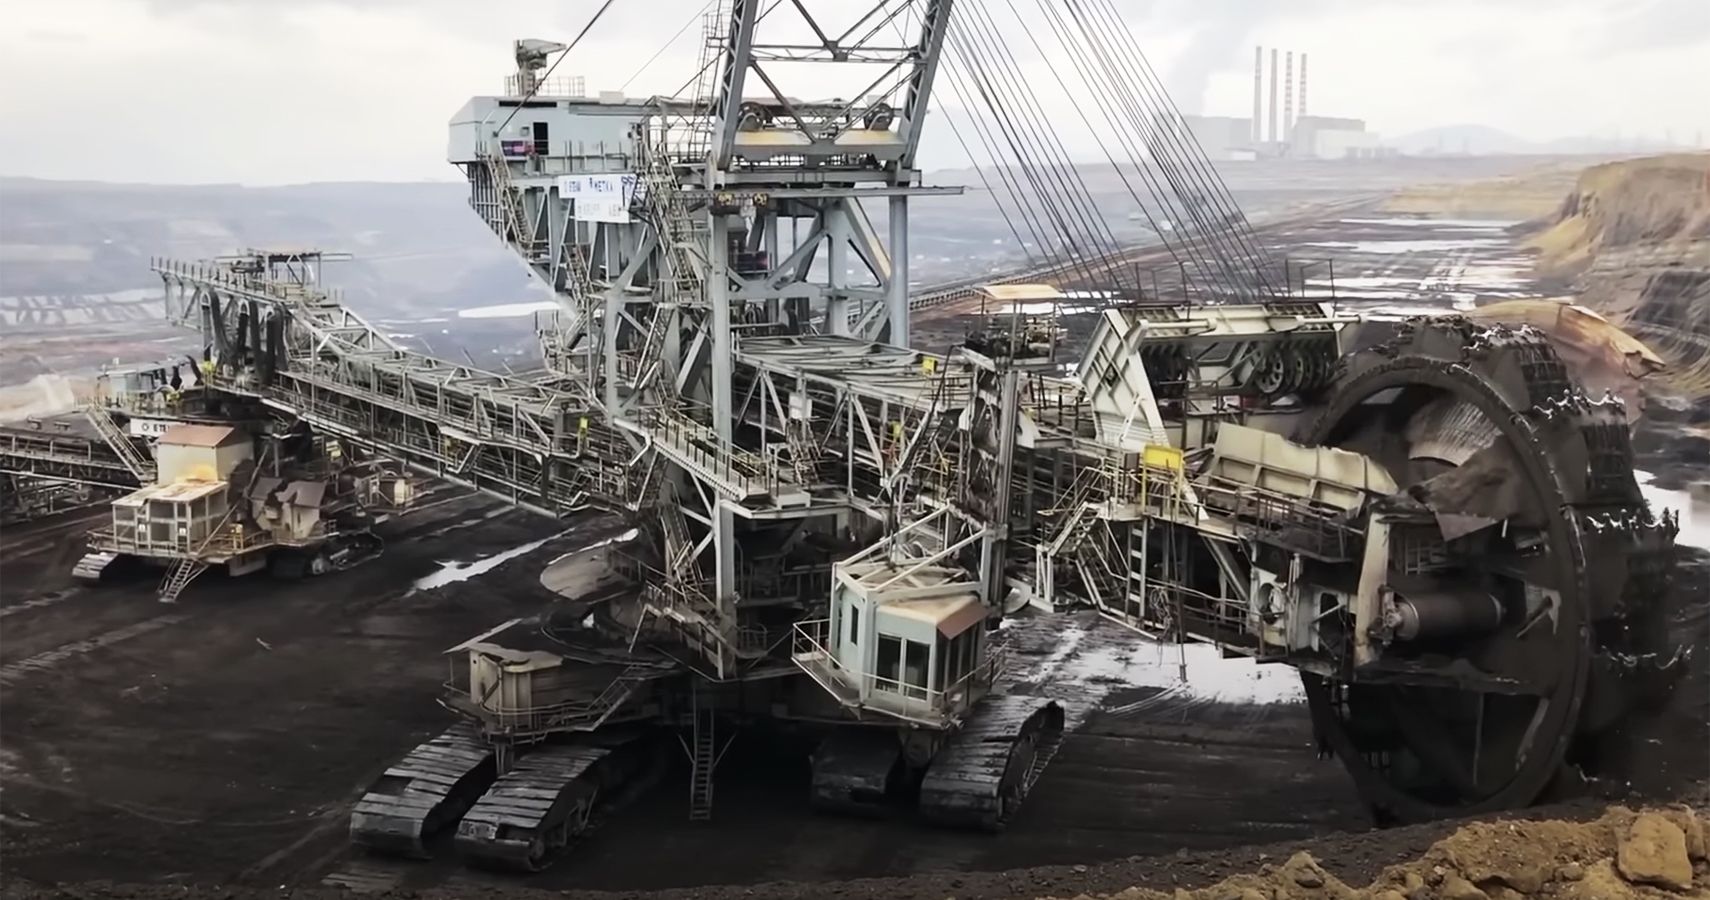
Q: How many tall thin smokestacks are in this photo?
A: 4